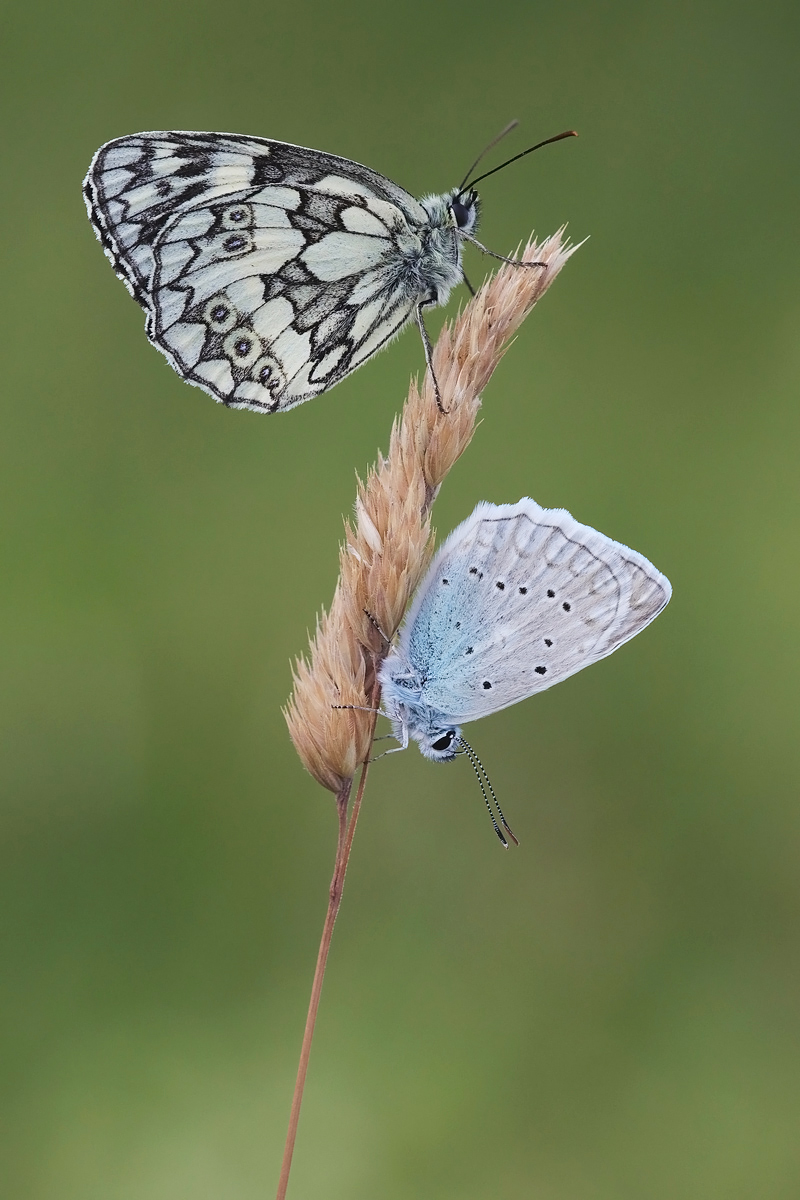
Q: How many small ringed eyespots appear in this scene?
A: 5